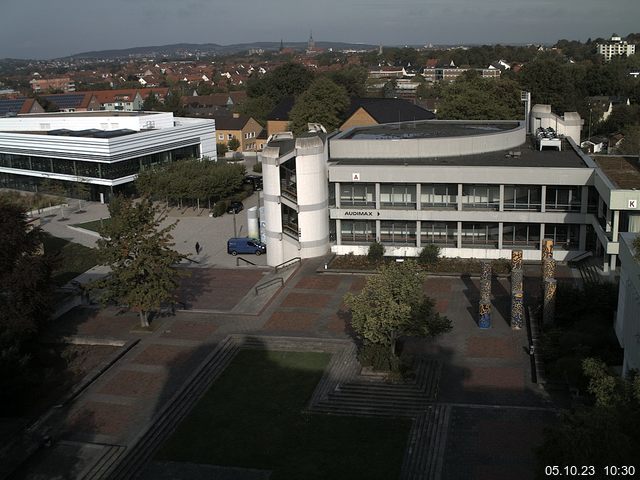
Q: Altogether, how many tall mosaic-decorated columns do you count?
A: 3